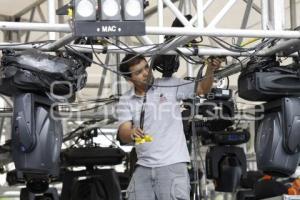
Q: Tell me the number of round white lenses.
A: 3